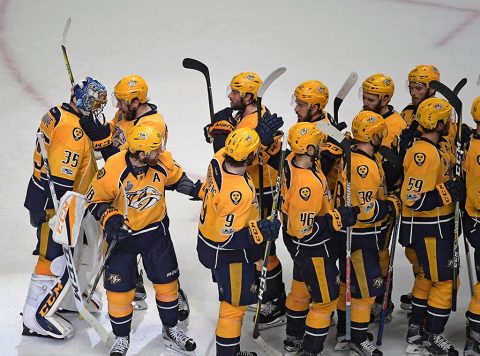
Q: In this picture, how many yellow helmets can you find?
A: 11